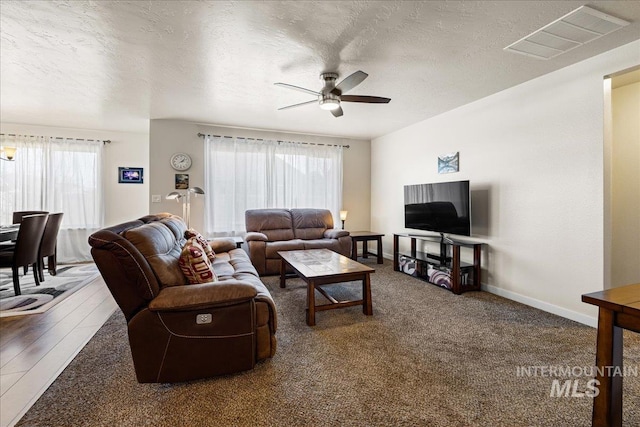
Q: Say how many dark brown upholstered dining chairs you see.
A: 3